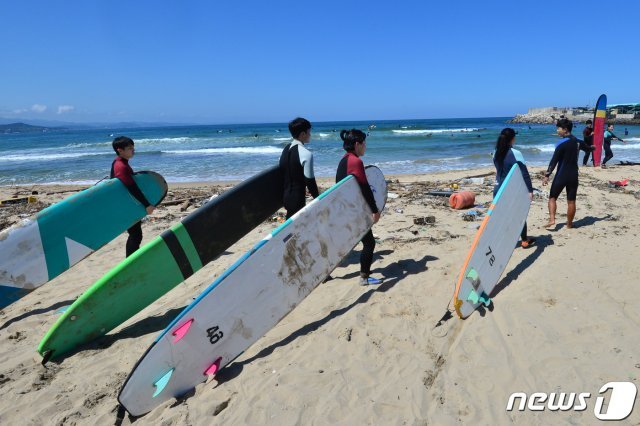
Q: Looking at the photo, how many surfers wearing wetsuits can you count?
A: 7